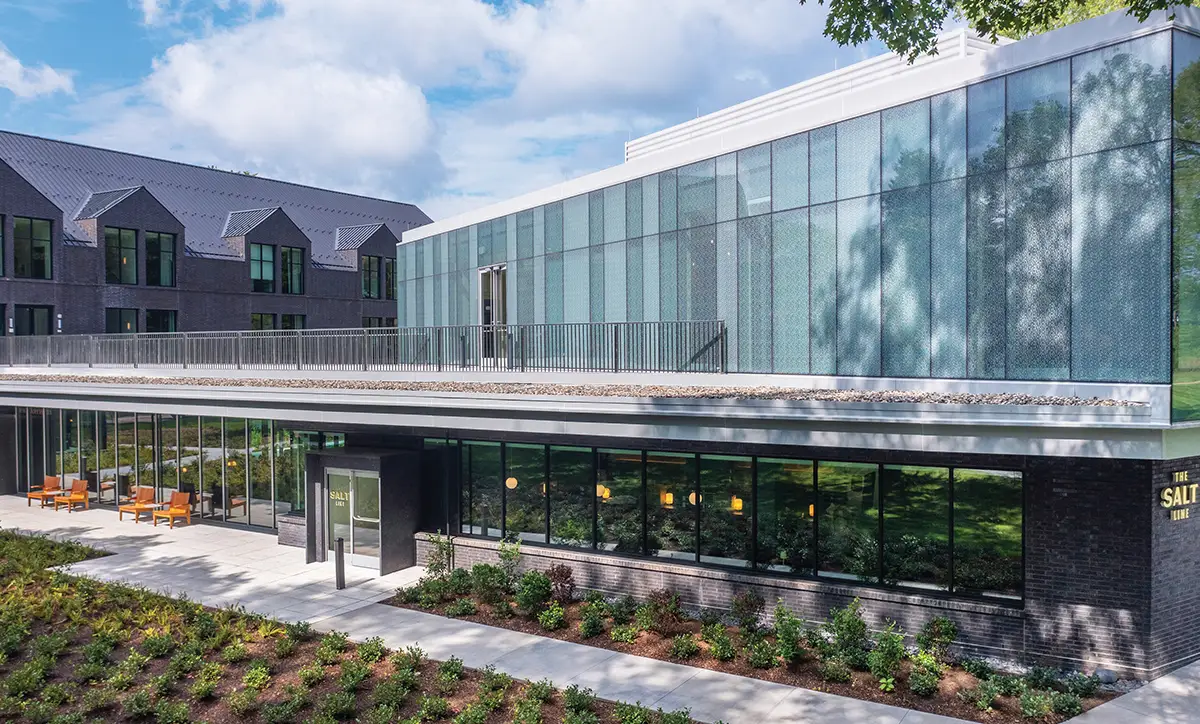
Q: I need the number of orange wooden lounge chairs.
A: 4